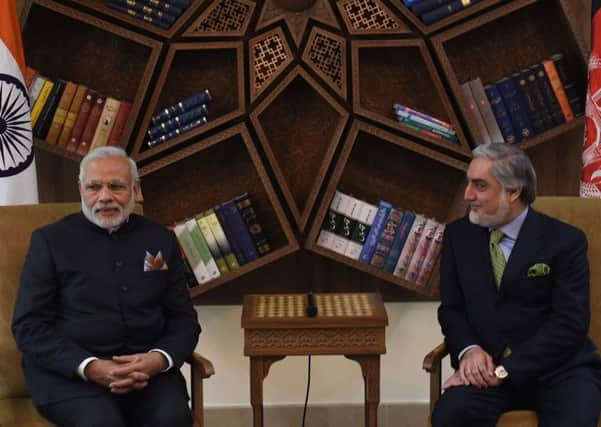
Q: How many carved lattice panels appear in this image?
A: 4